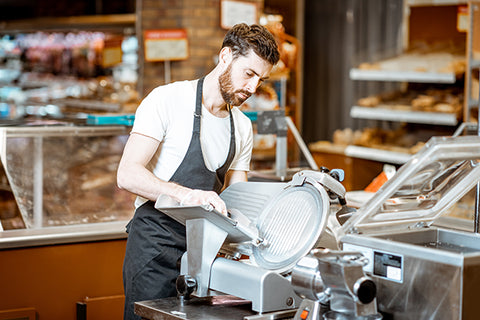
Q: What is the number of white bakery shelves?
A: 3